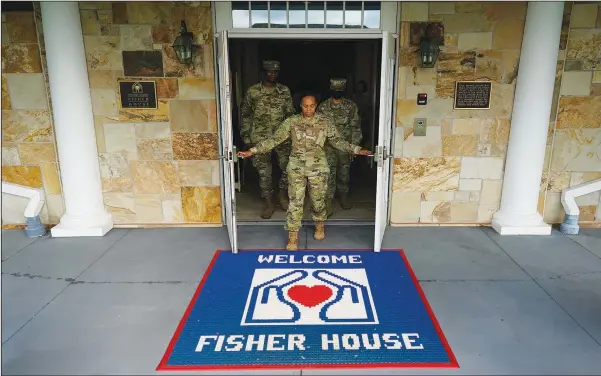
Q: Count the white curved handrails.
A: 2